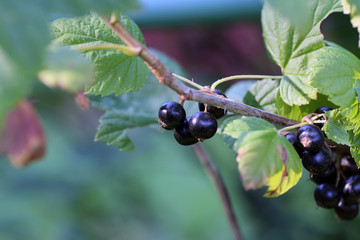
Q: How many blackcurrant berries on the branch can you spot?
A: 13